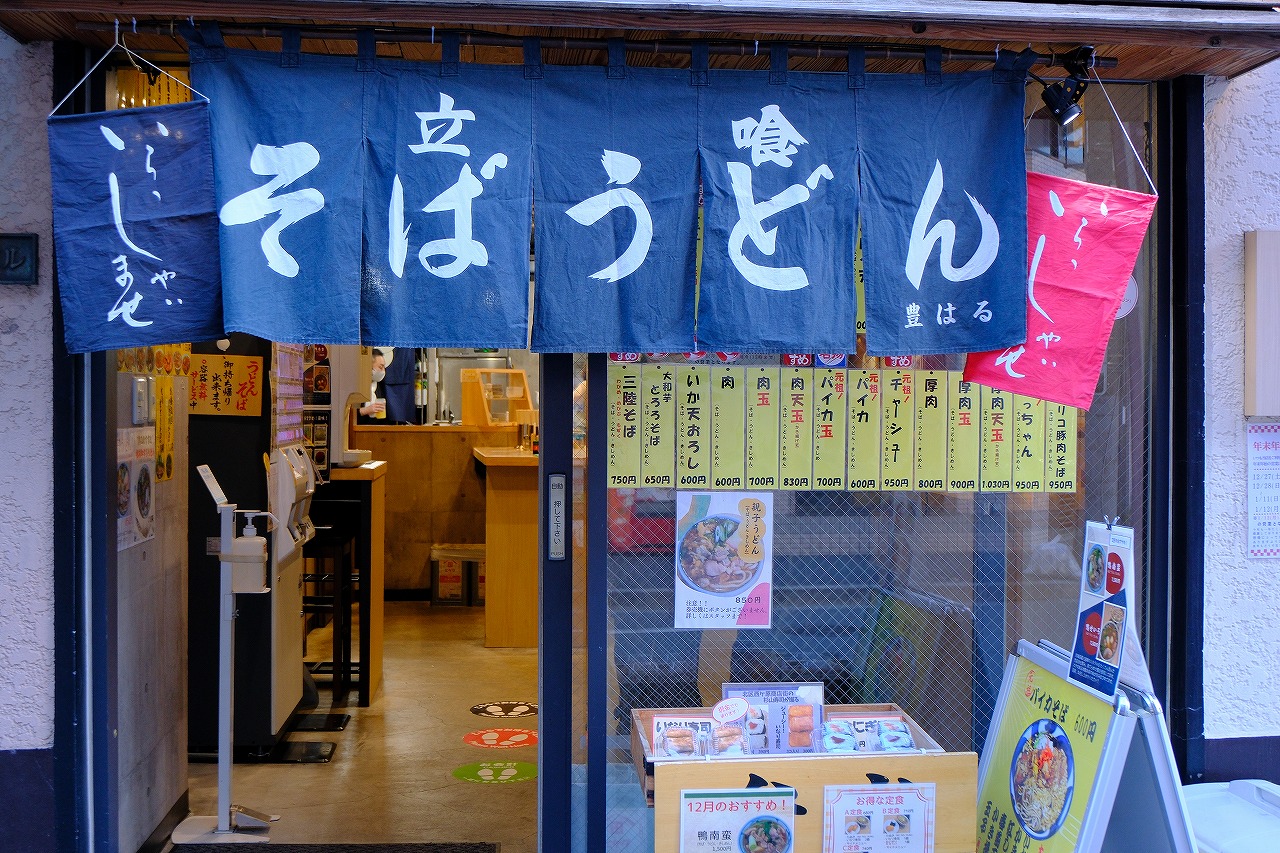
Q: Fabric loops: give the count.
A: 13